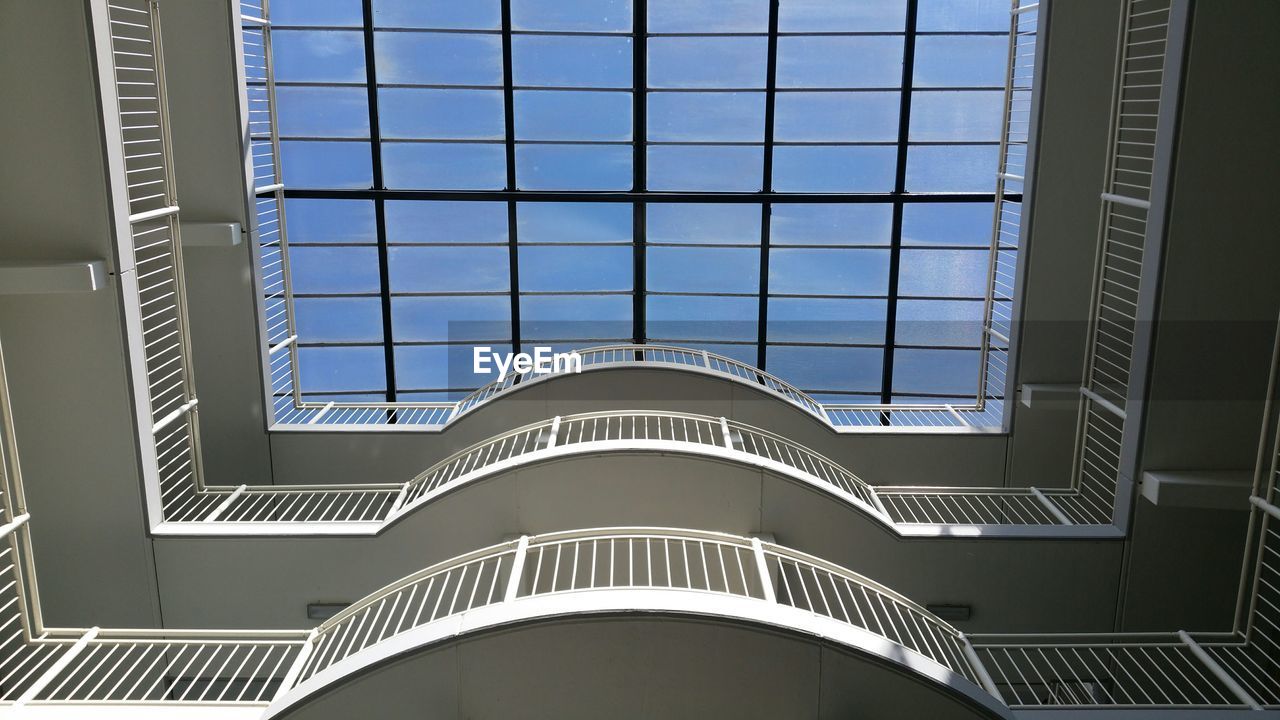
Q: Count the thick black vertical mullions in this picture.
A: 5